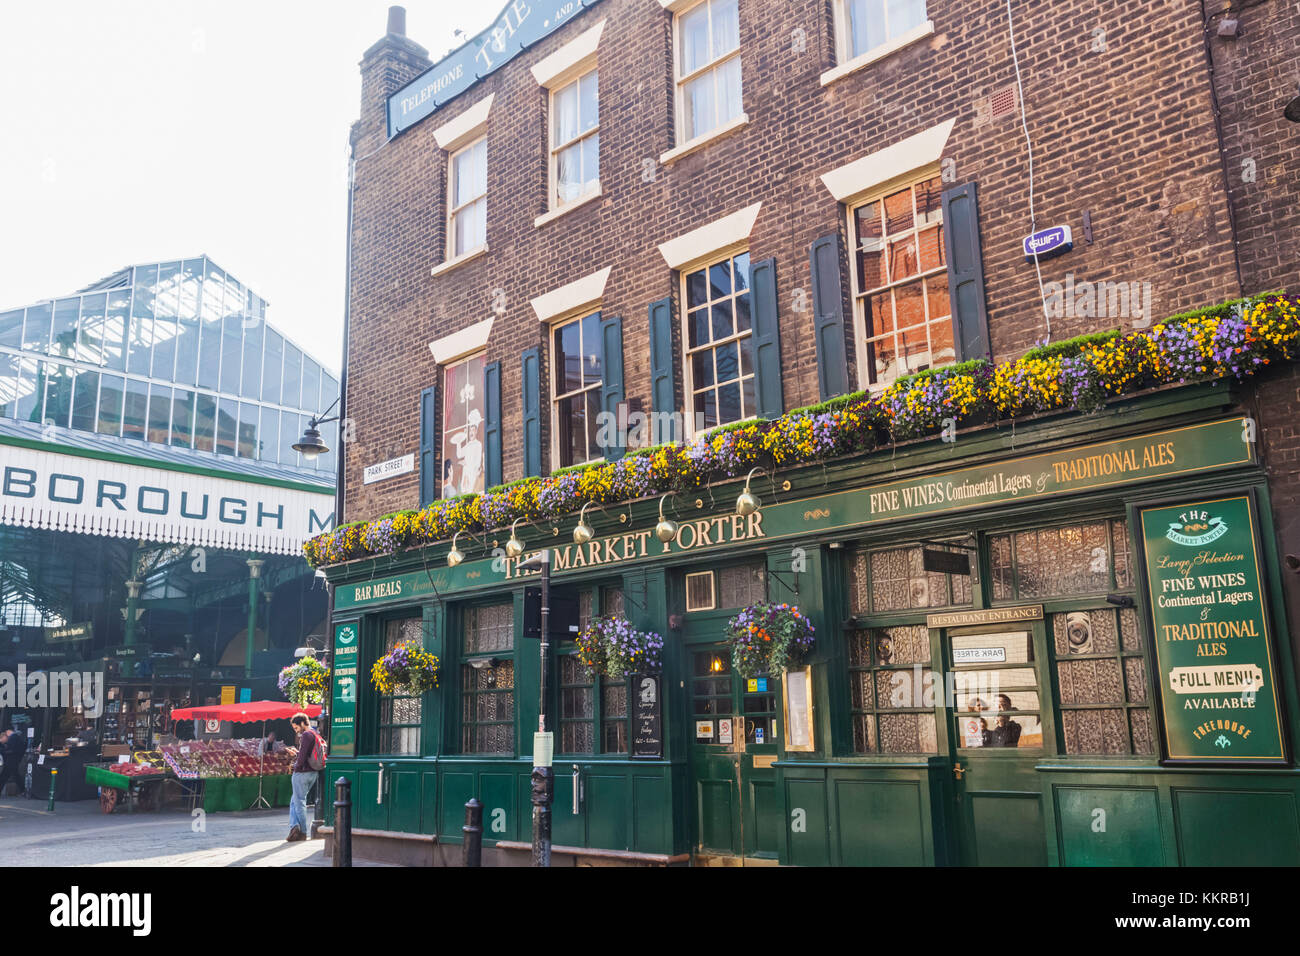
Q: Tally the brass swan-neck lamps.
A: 5